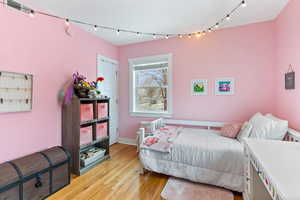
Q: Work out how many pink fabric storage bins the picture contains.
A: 4